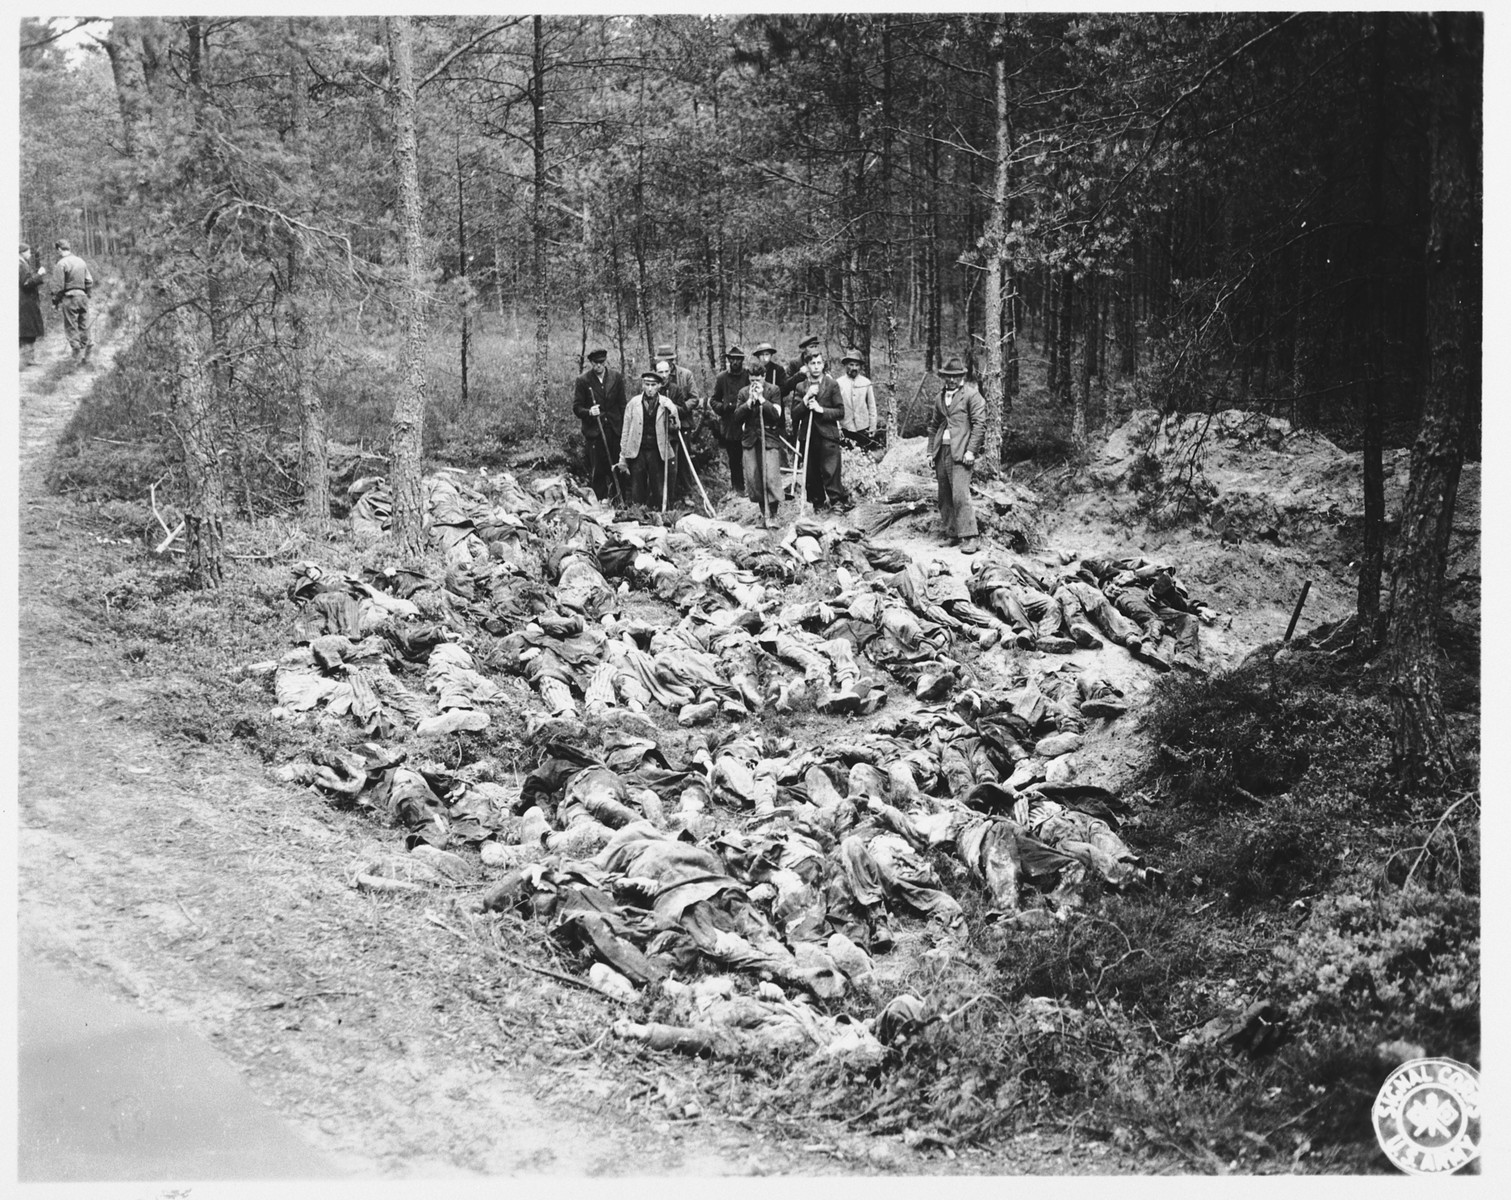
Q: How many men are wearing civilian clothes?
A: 11